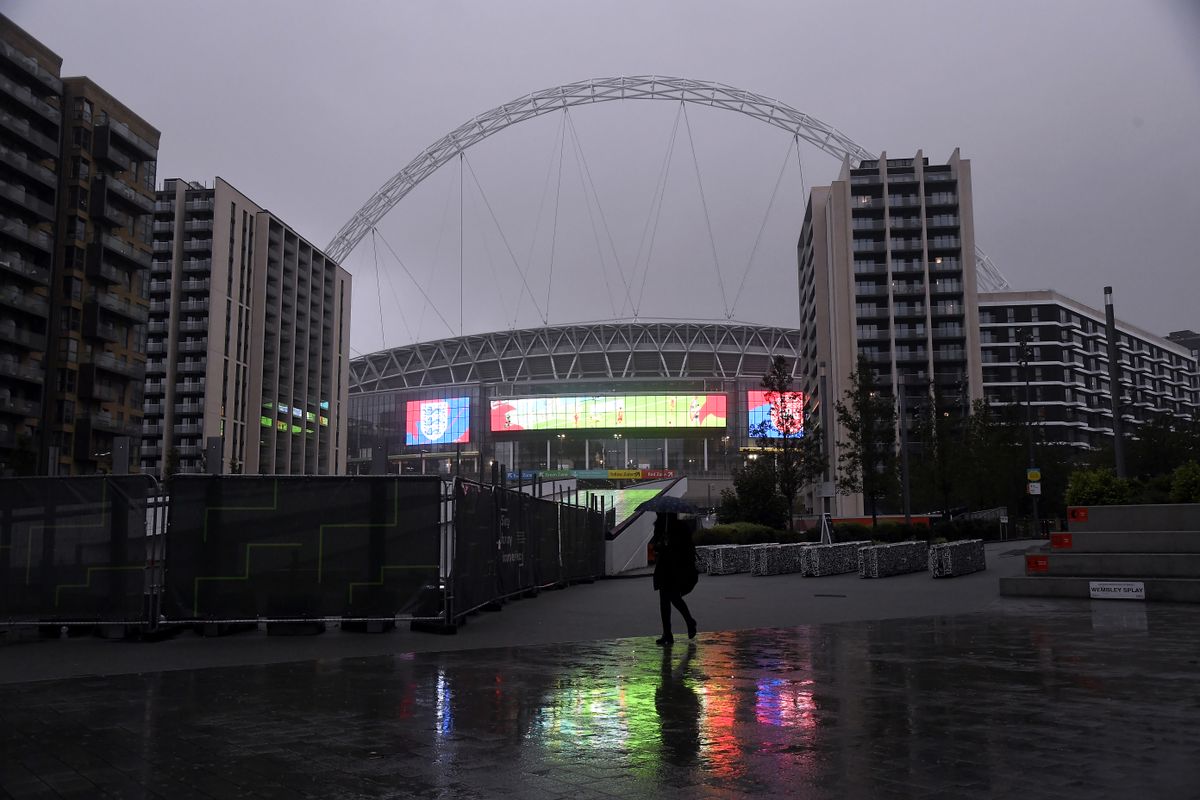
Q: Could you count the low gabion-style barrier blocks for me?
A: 6